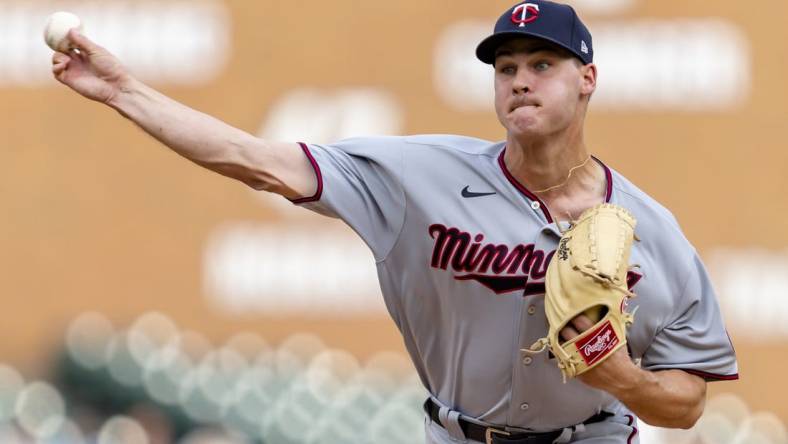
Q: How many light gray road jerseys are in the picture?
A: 1